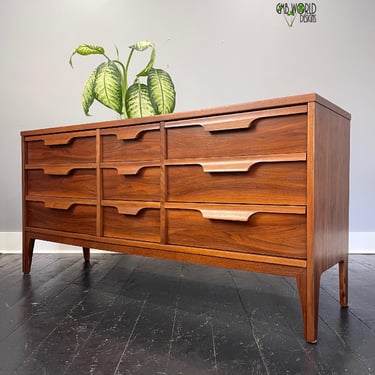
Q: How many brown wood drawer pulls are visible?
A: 9